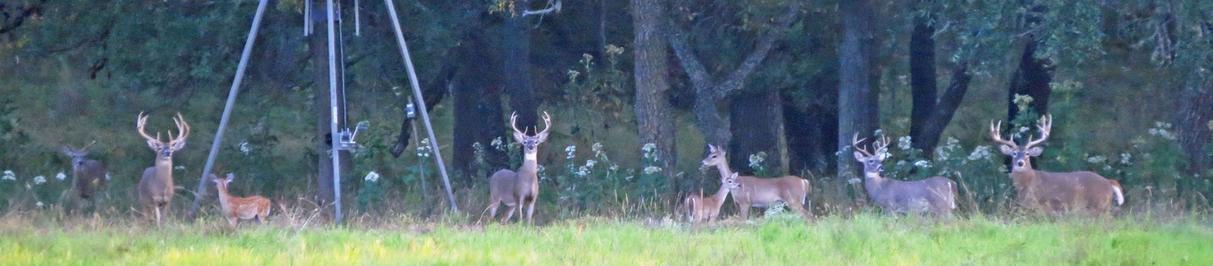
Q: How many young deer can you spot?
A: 2